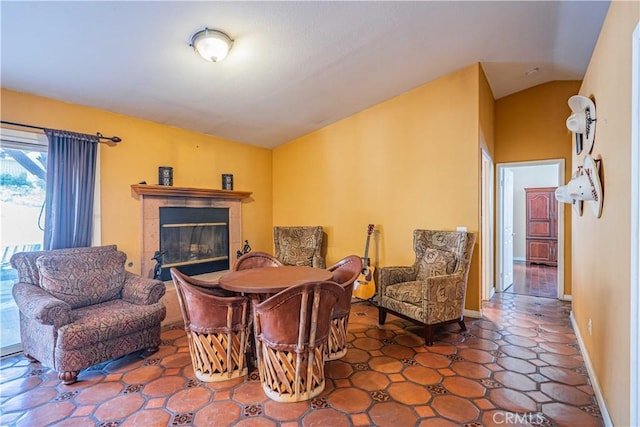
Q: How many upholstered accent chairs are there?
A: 3